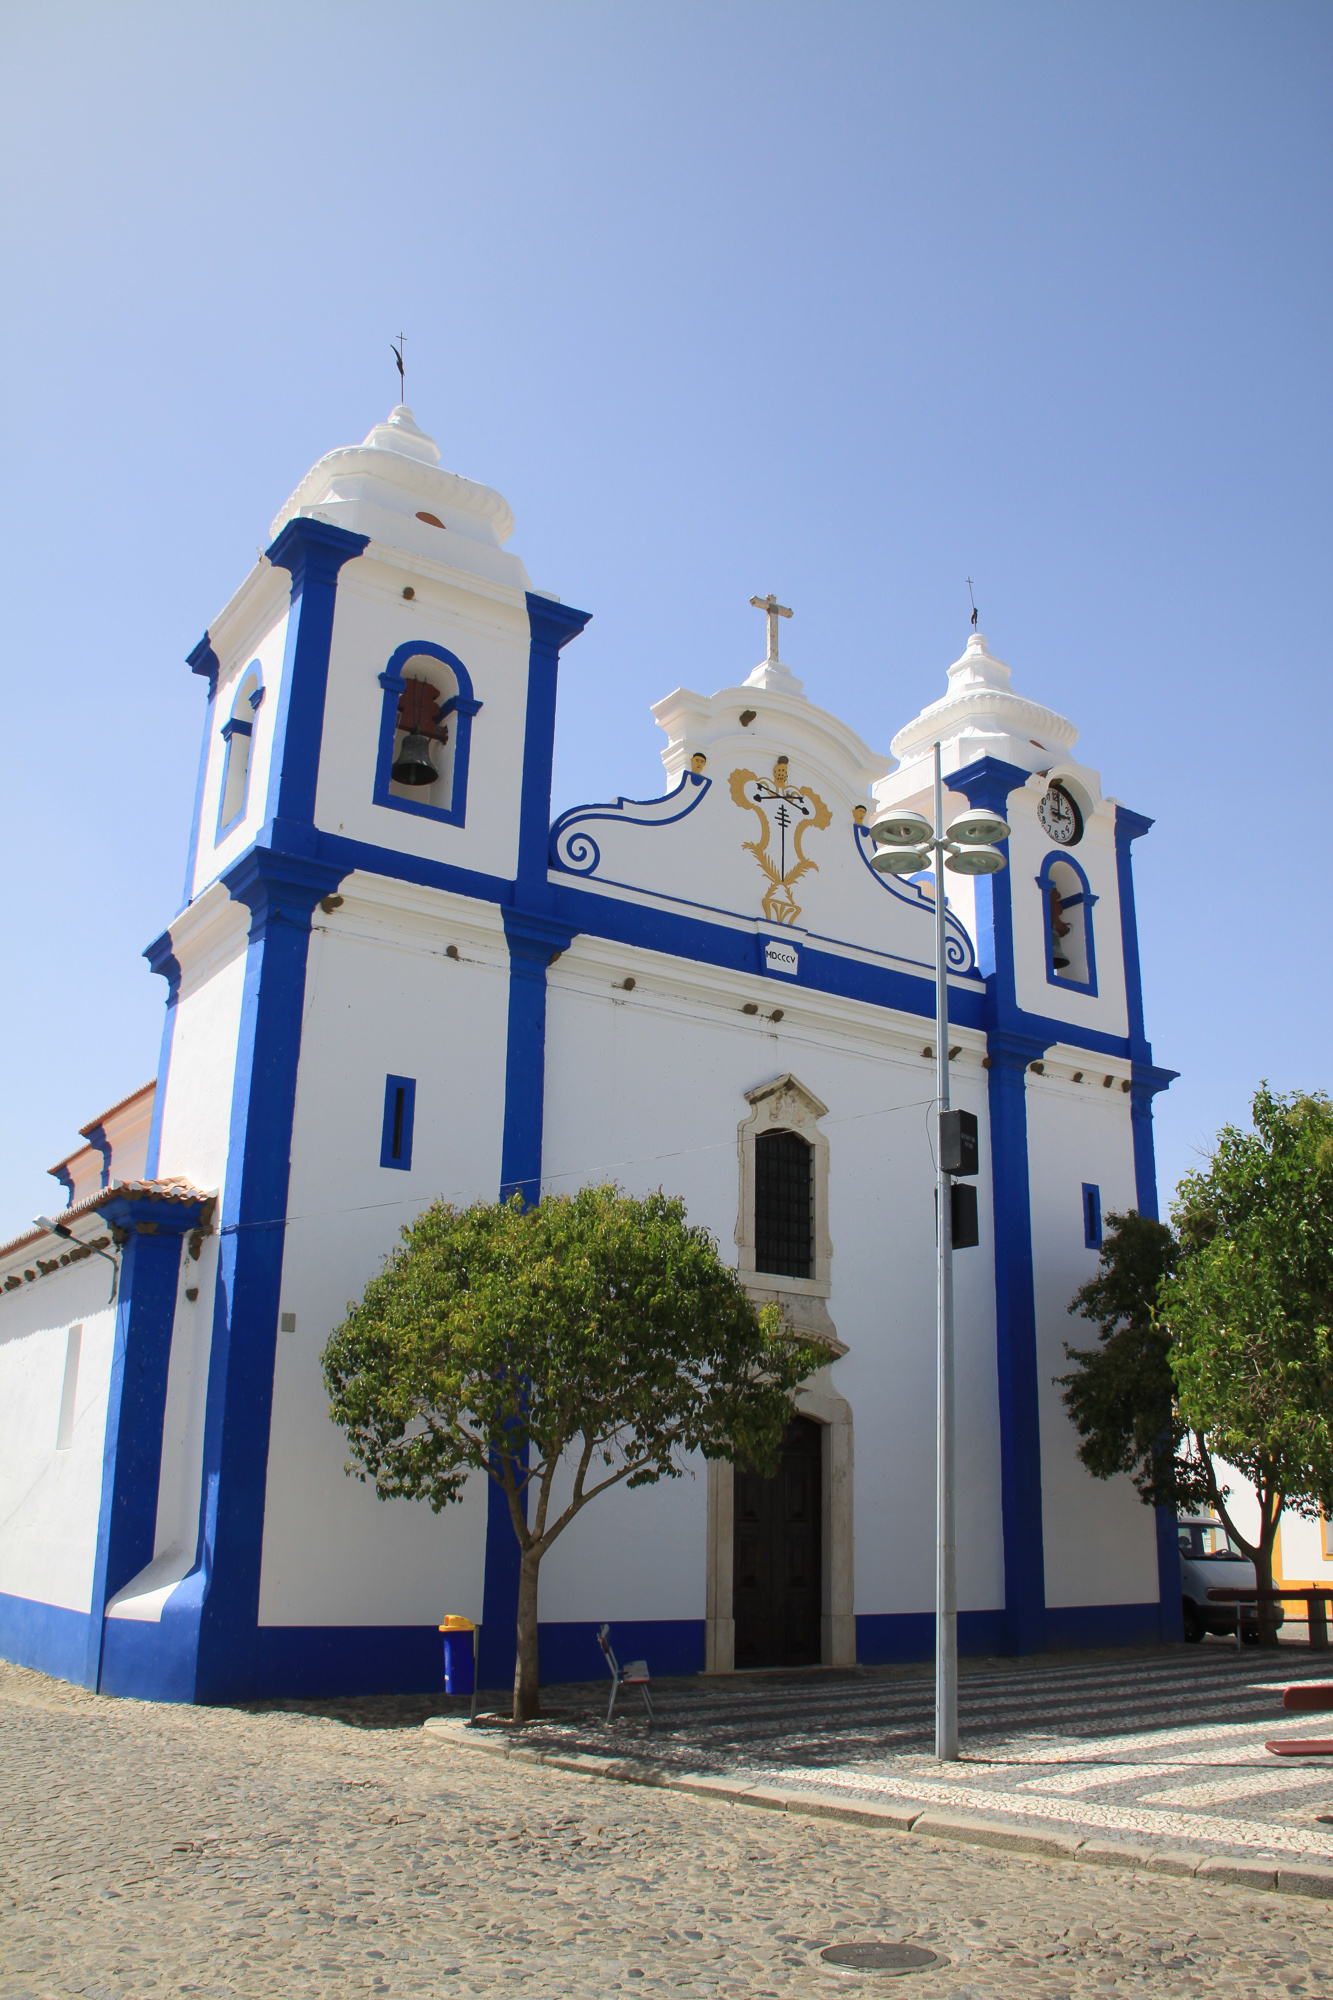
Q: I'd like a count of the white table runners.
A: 0